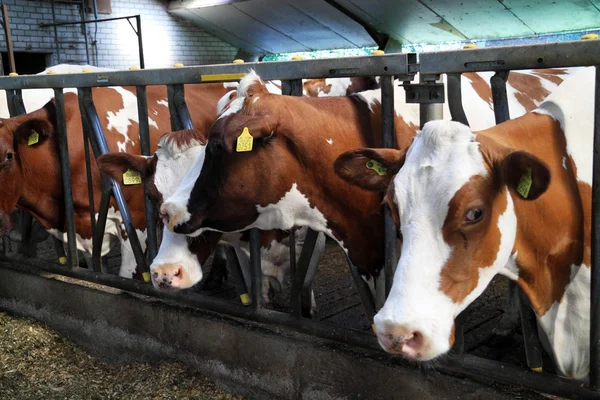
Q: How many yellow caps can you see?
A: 15